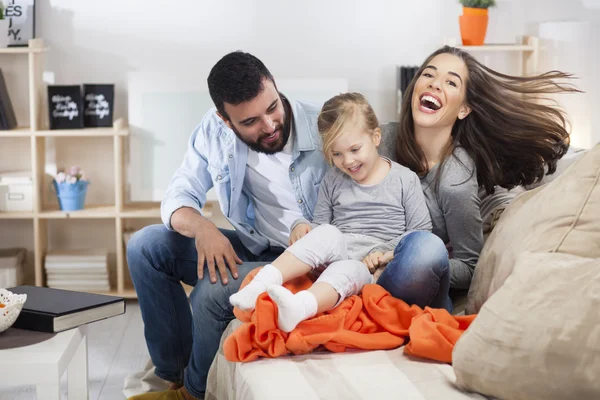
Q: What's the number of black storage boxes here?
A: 2